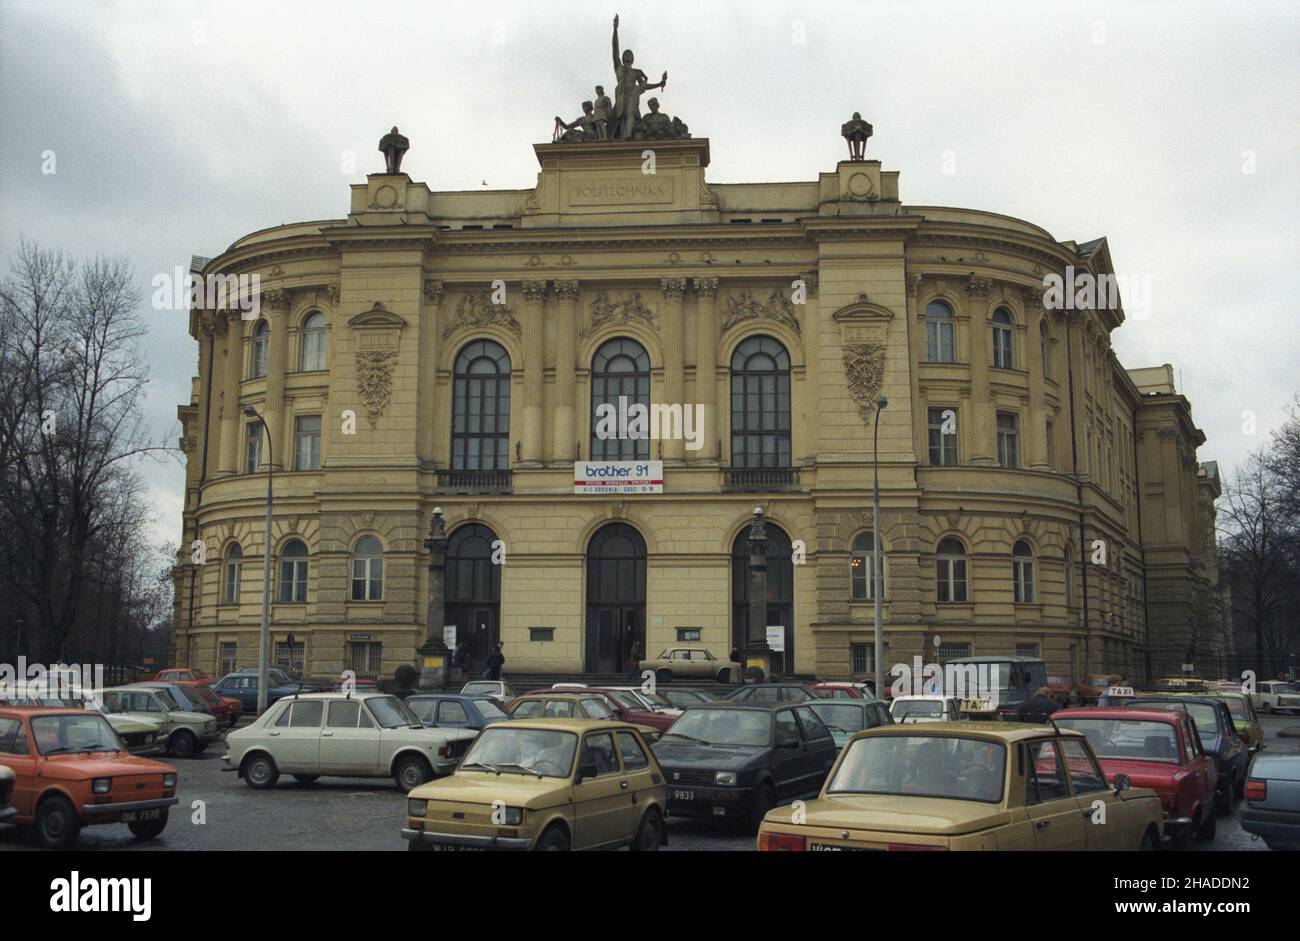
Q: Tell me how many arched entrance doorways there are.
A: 3